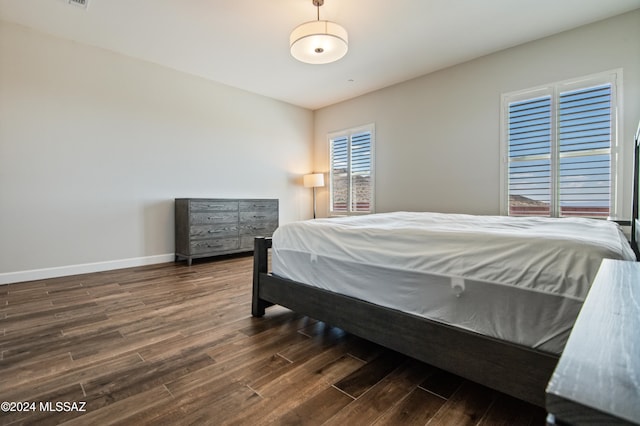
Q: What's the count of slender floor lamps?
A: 1